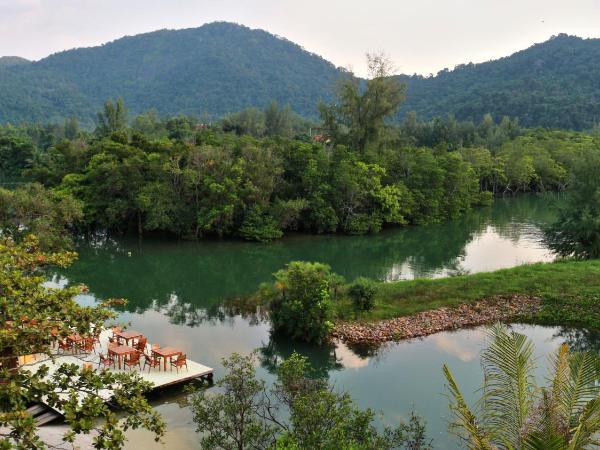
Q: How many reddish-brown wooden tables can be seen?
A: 4